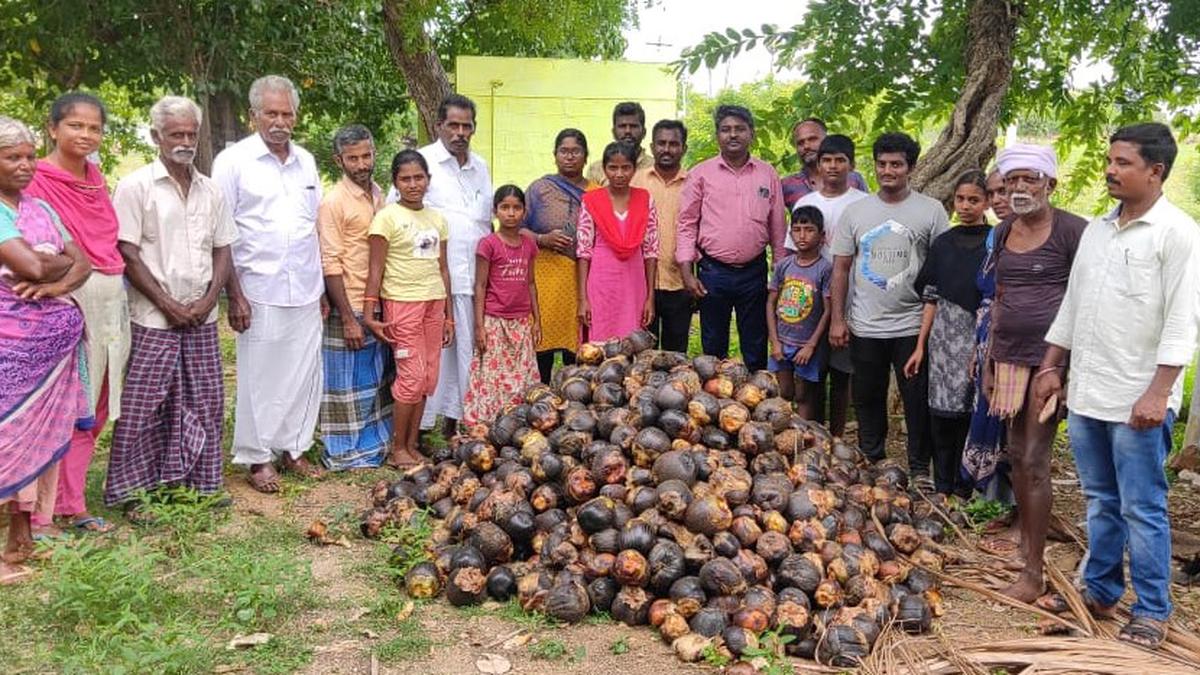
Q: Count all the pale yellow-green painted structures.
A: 1